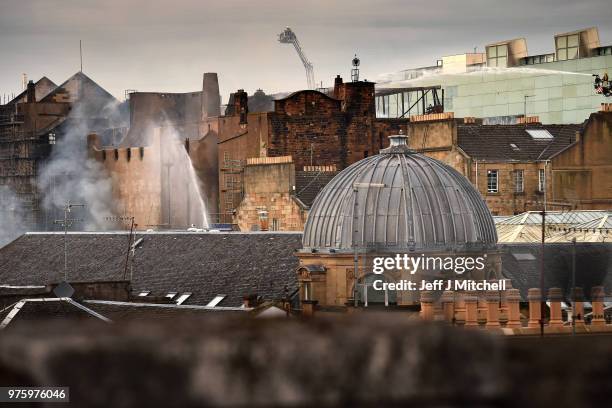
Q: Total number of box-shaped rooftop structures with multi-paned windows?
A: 2